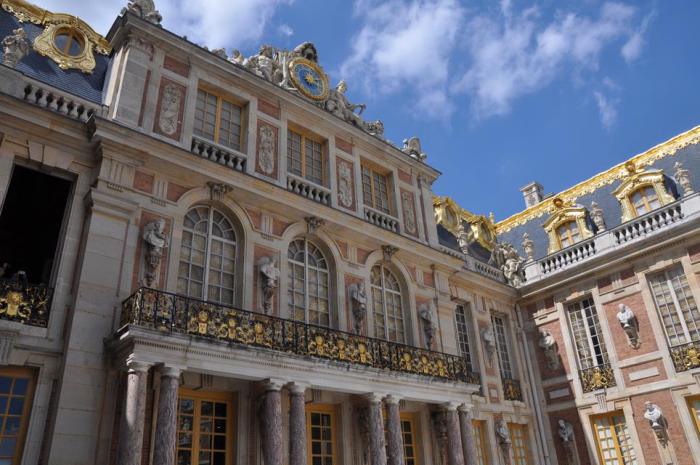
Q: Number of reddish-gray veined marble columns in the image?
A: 8